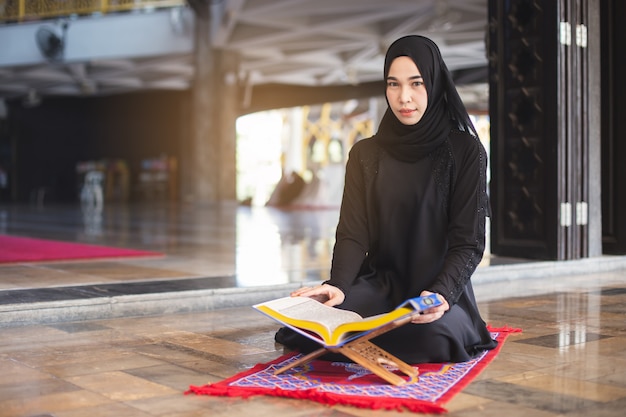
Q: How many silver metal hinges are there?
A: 4